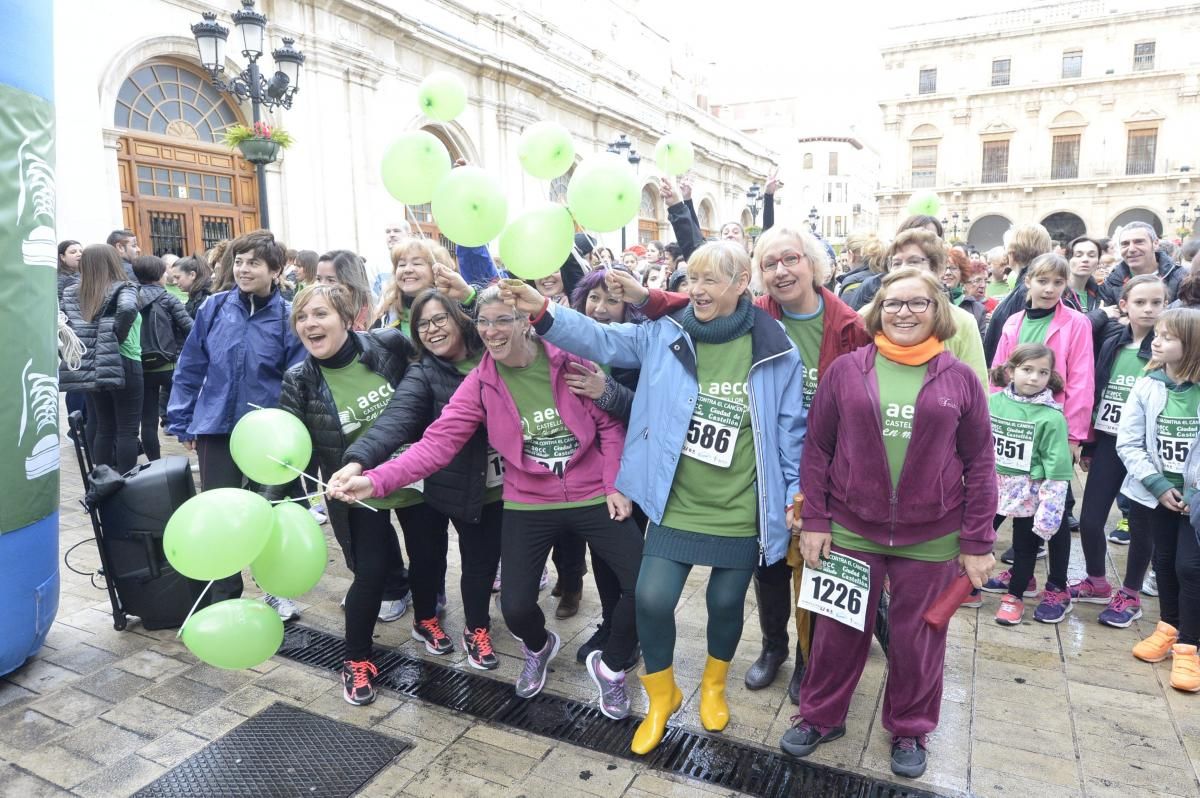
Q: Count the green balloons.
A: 12